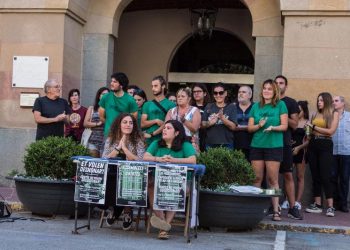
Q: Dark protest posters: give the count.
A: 3